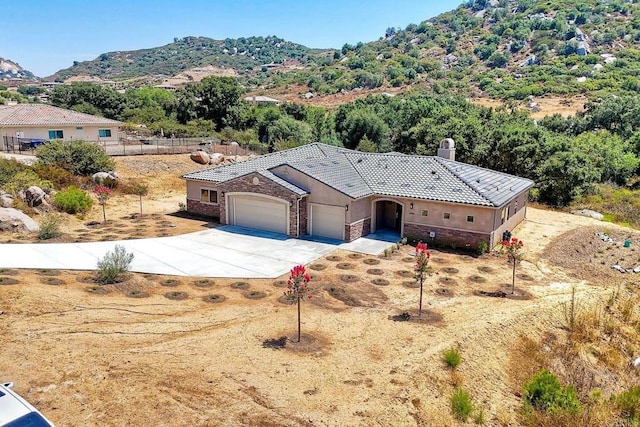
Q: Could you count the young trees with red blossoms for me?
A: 4